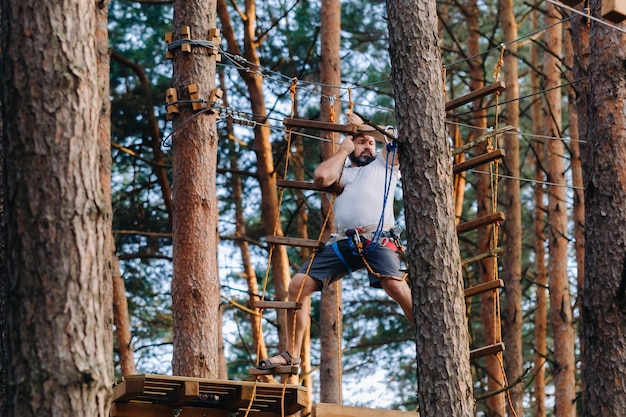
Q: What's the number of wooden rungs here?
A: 10